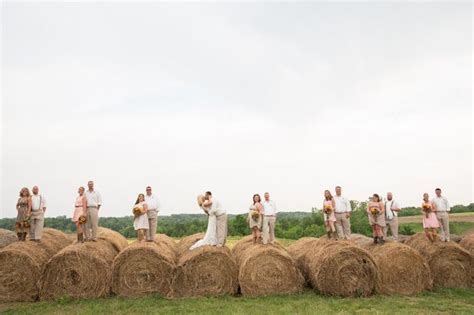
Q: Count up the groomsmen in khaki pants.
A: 7